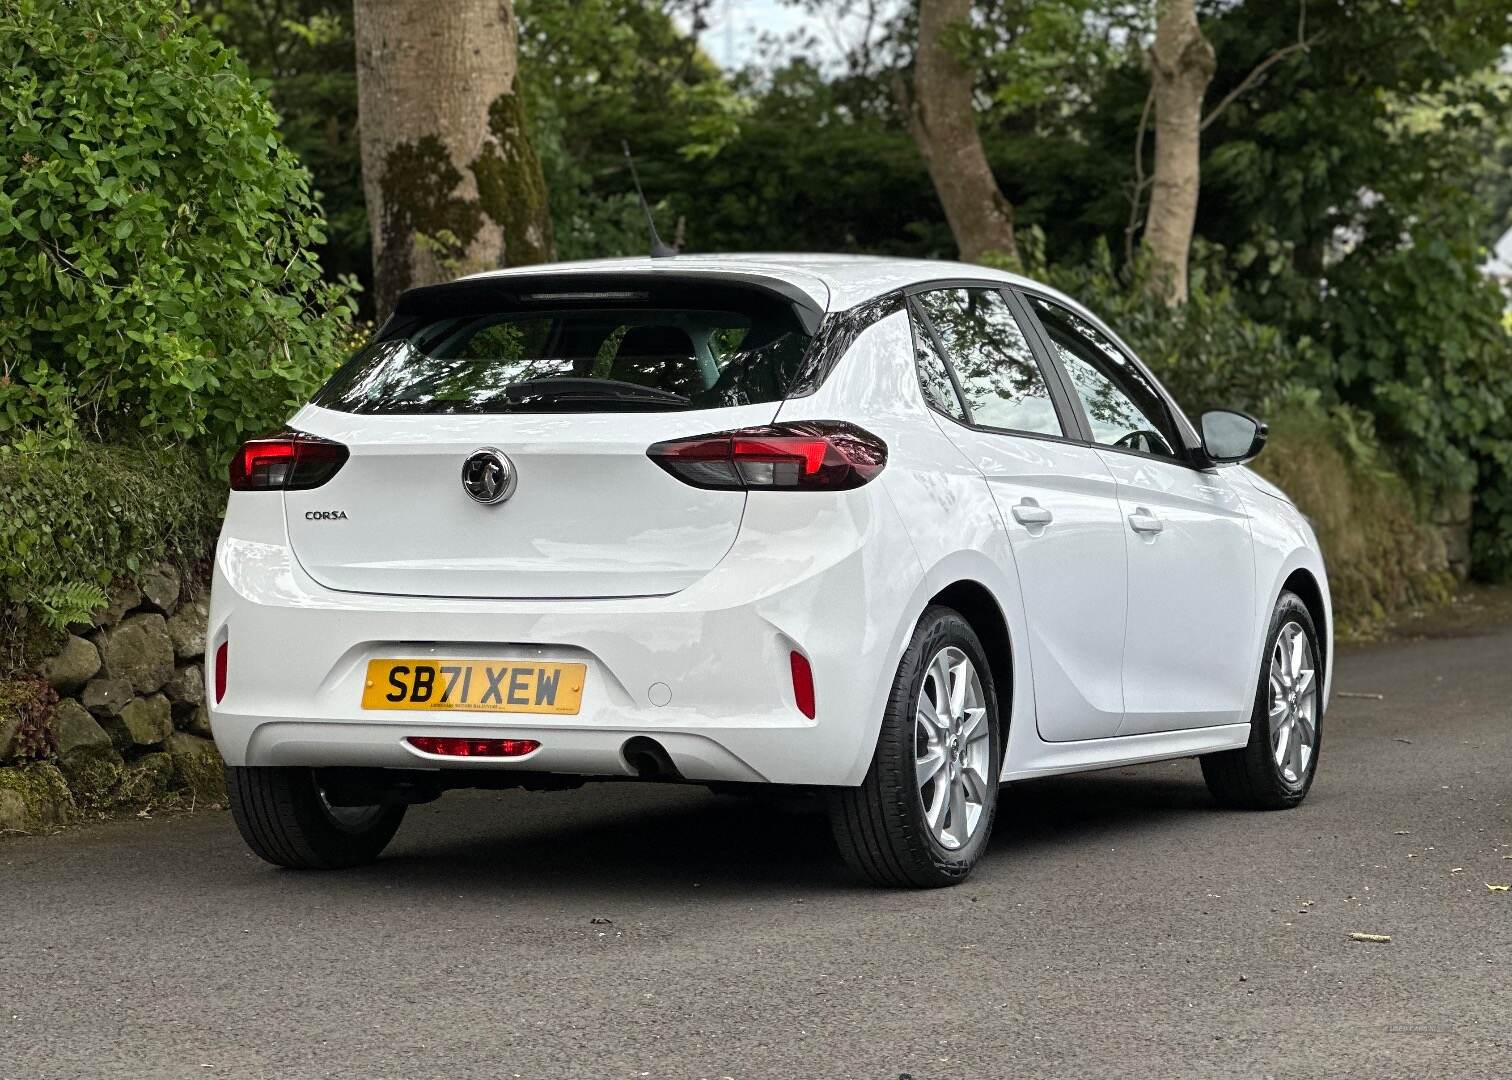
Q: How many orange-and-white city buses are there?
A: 0